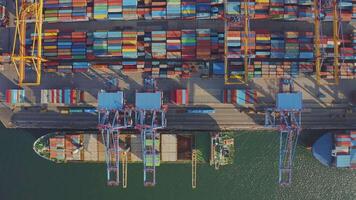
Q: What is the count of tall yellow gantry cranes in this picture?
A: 3